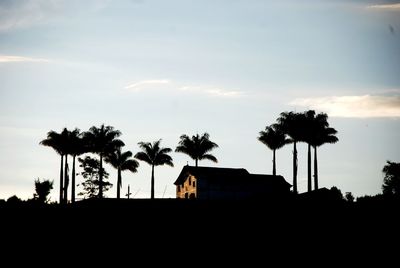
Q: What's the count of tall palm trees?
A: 11